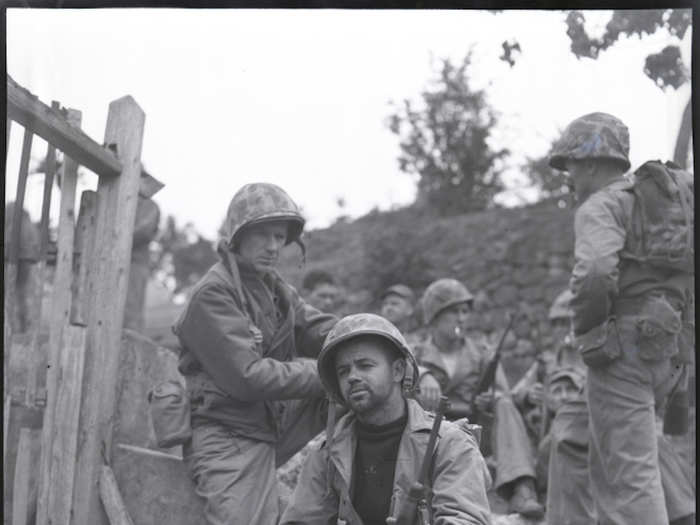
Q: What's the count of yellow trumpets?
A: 0